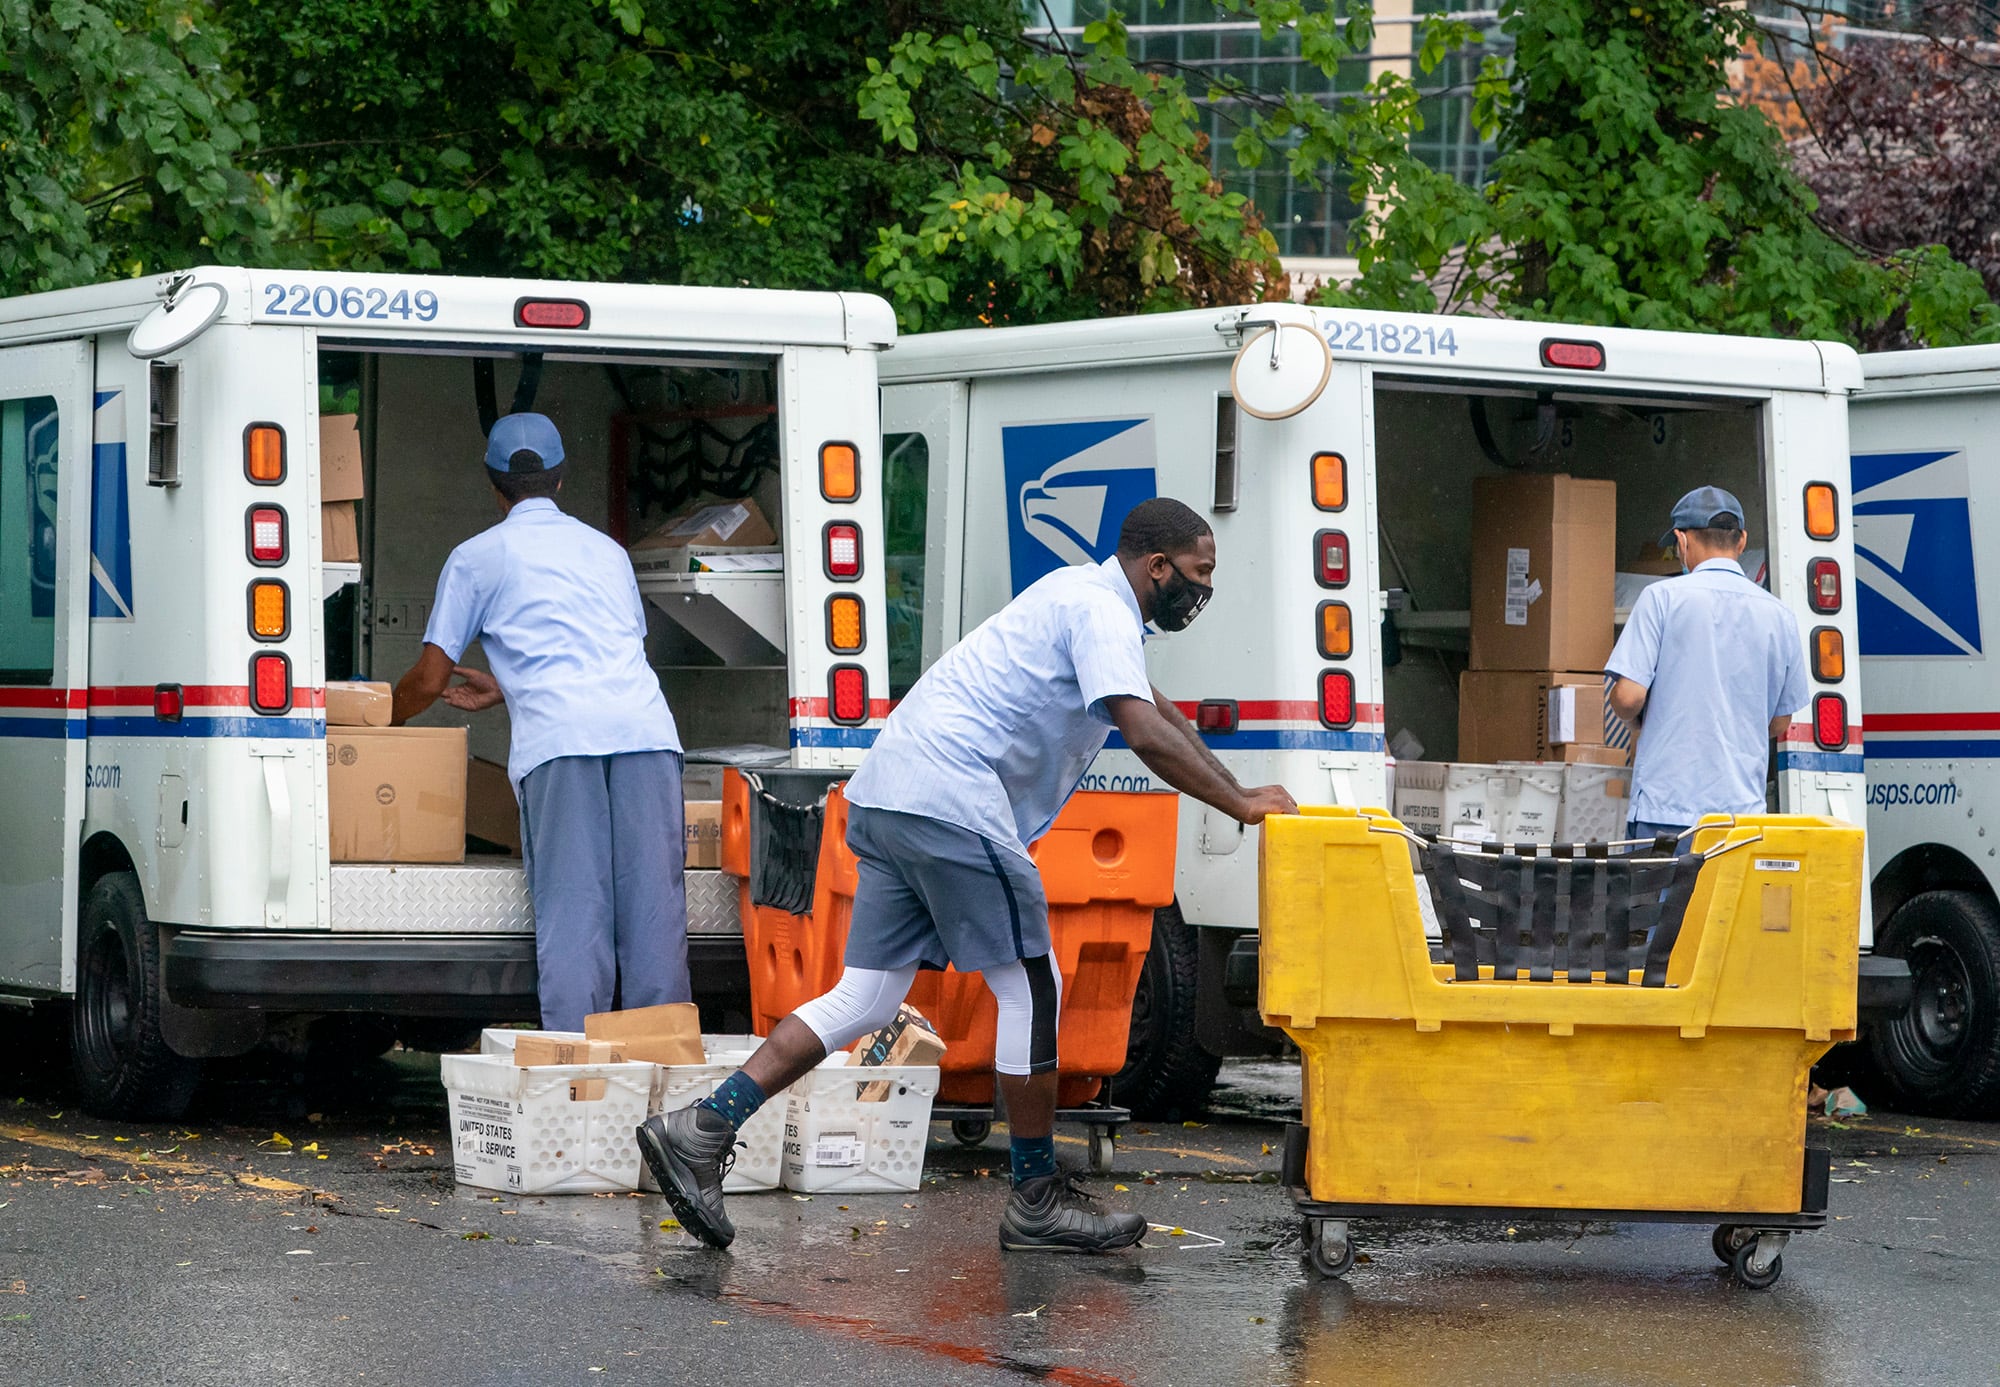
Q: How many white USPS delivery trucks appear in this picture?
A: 3